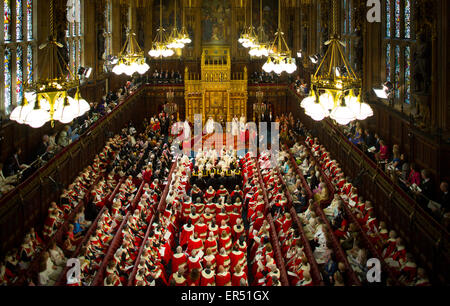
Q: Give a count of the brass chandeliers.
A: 10